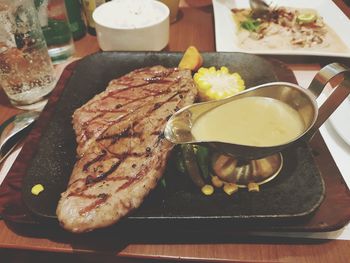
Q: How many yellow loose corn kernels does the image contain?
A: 5